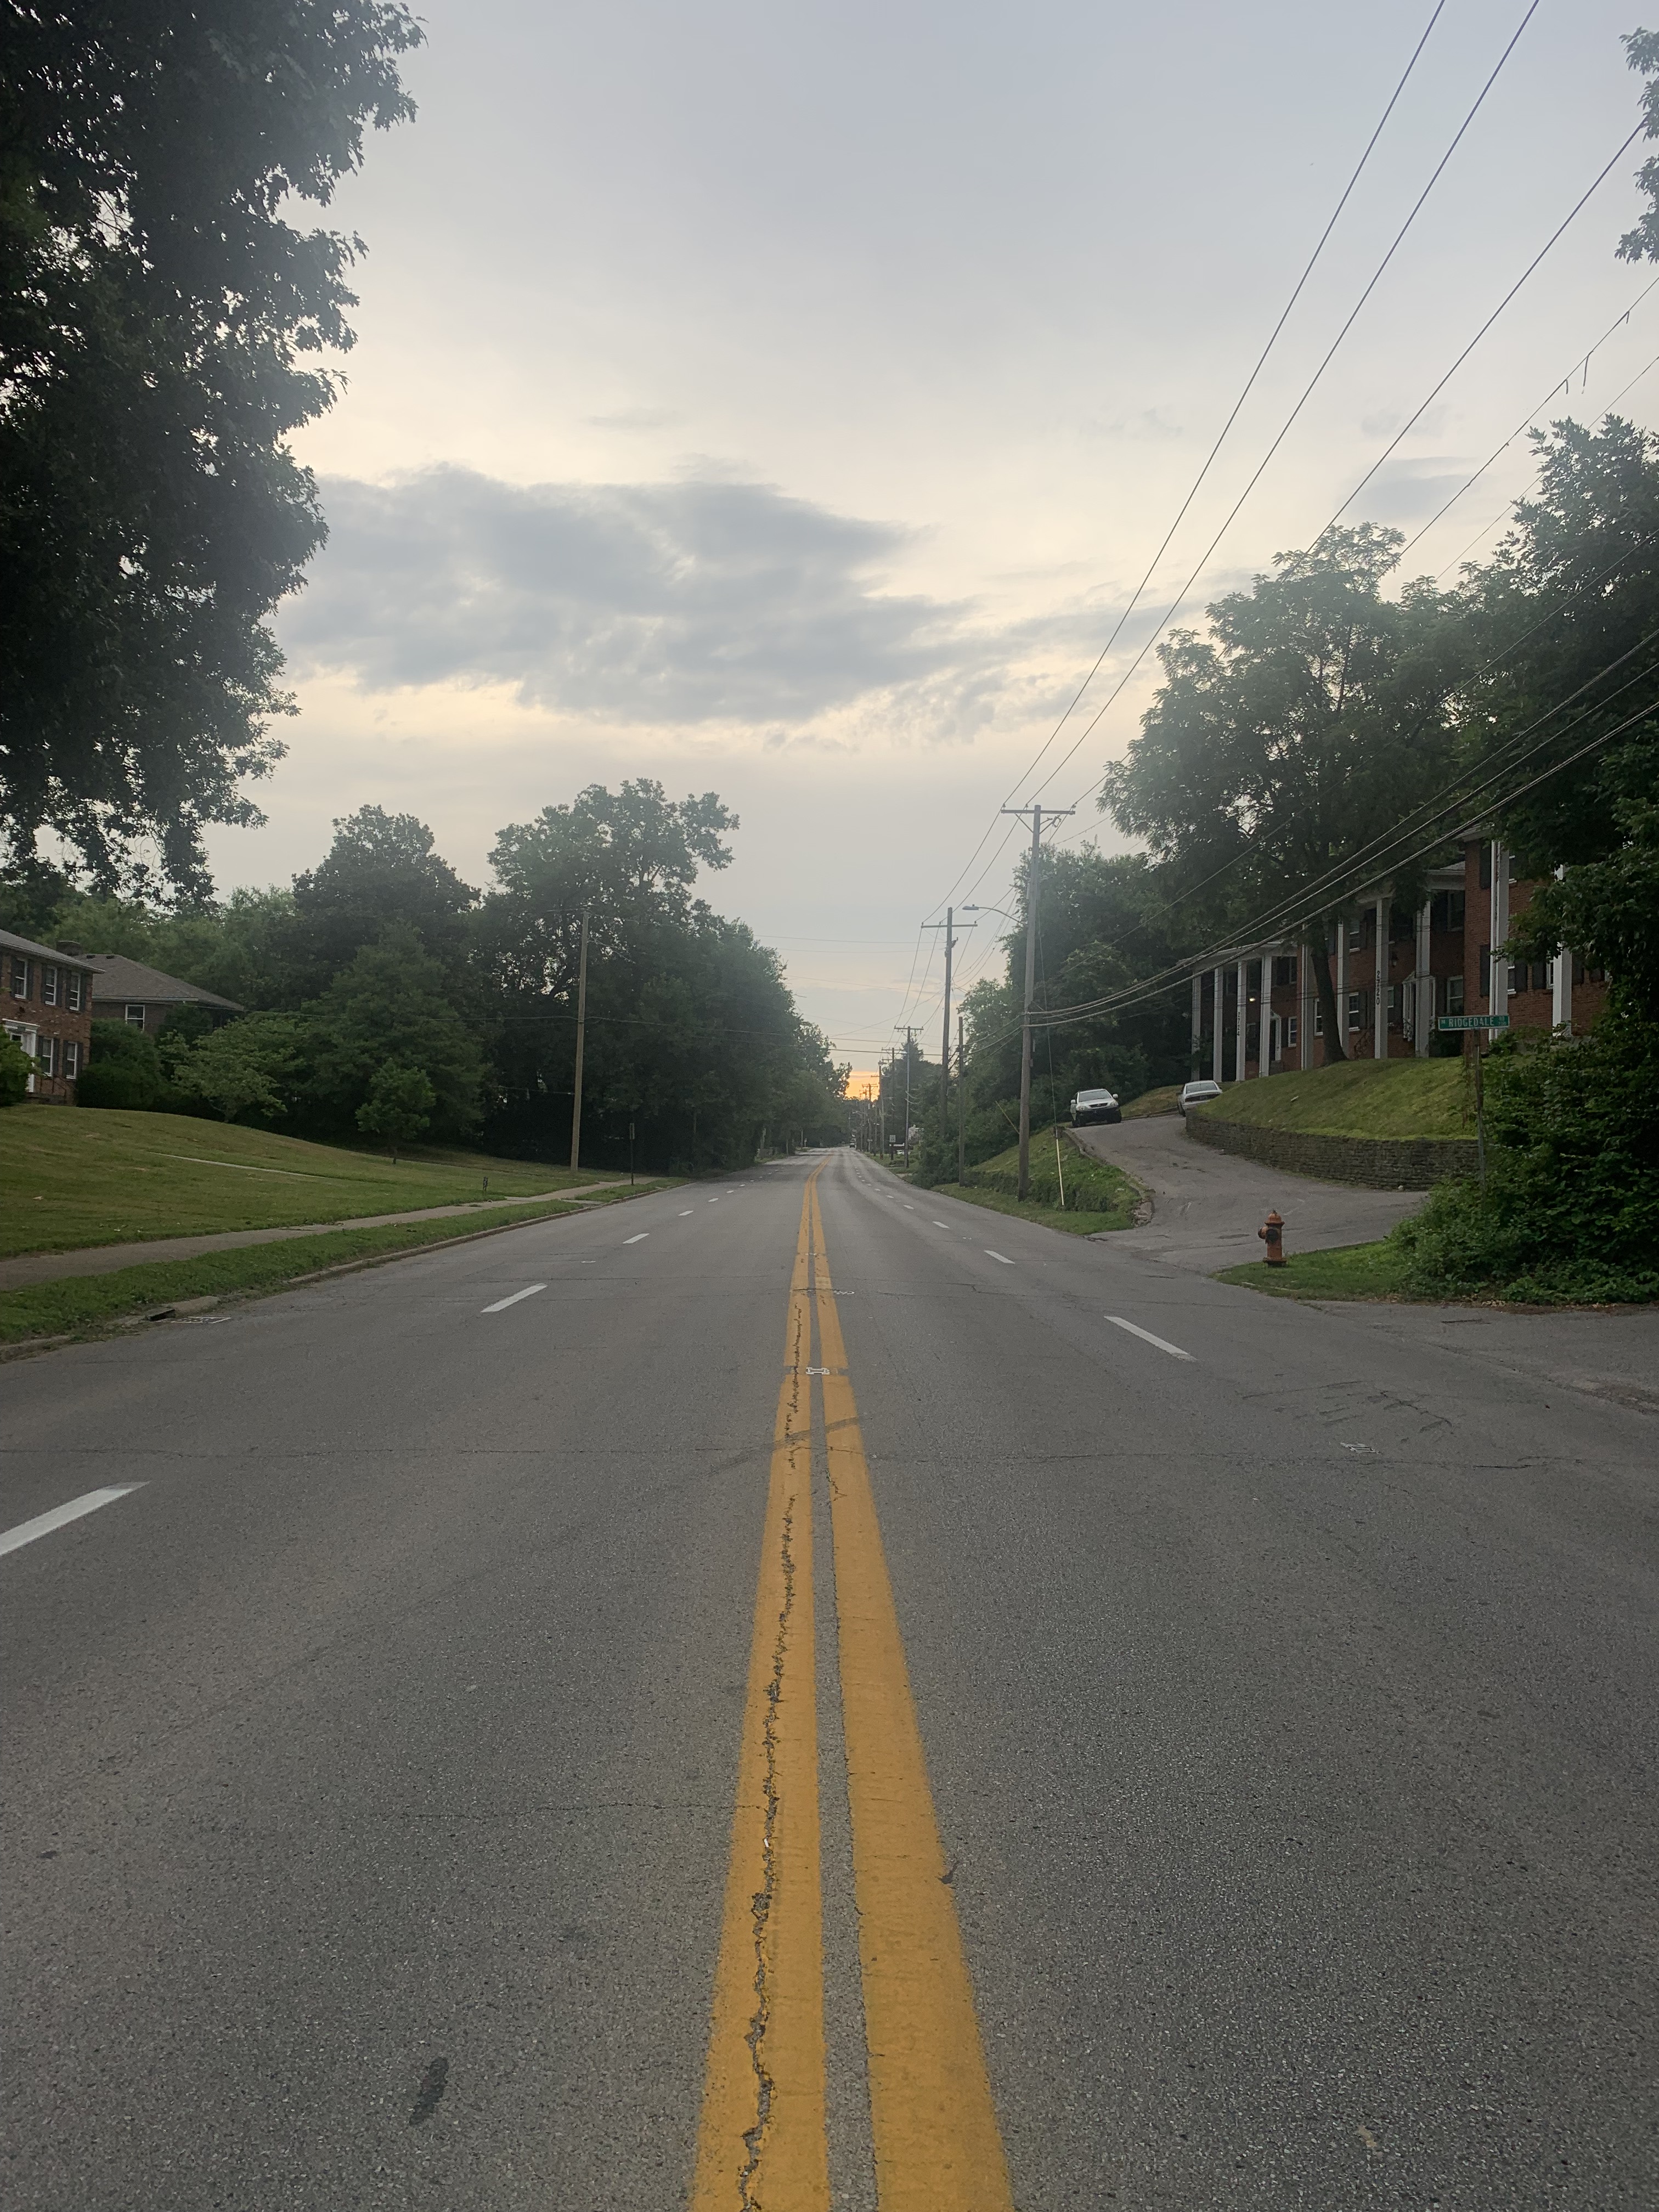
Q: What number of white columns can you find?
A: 10